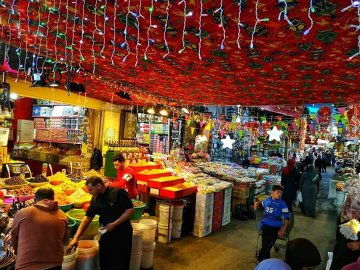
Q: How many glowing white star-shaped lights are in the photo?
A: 2